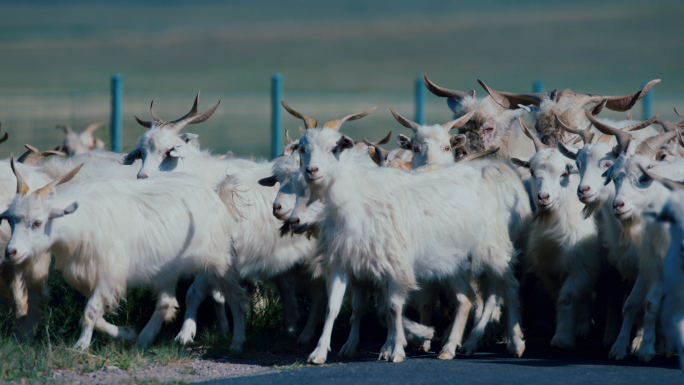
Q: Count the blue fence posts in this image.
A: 5